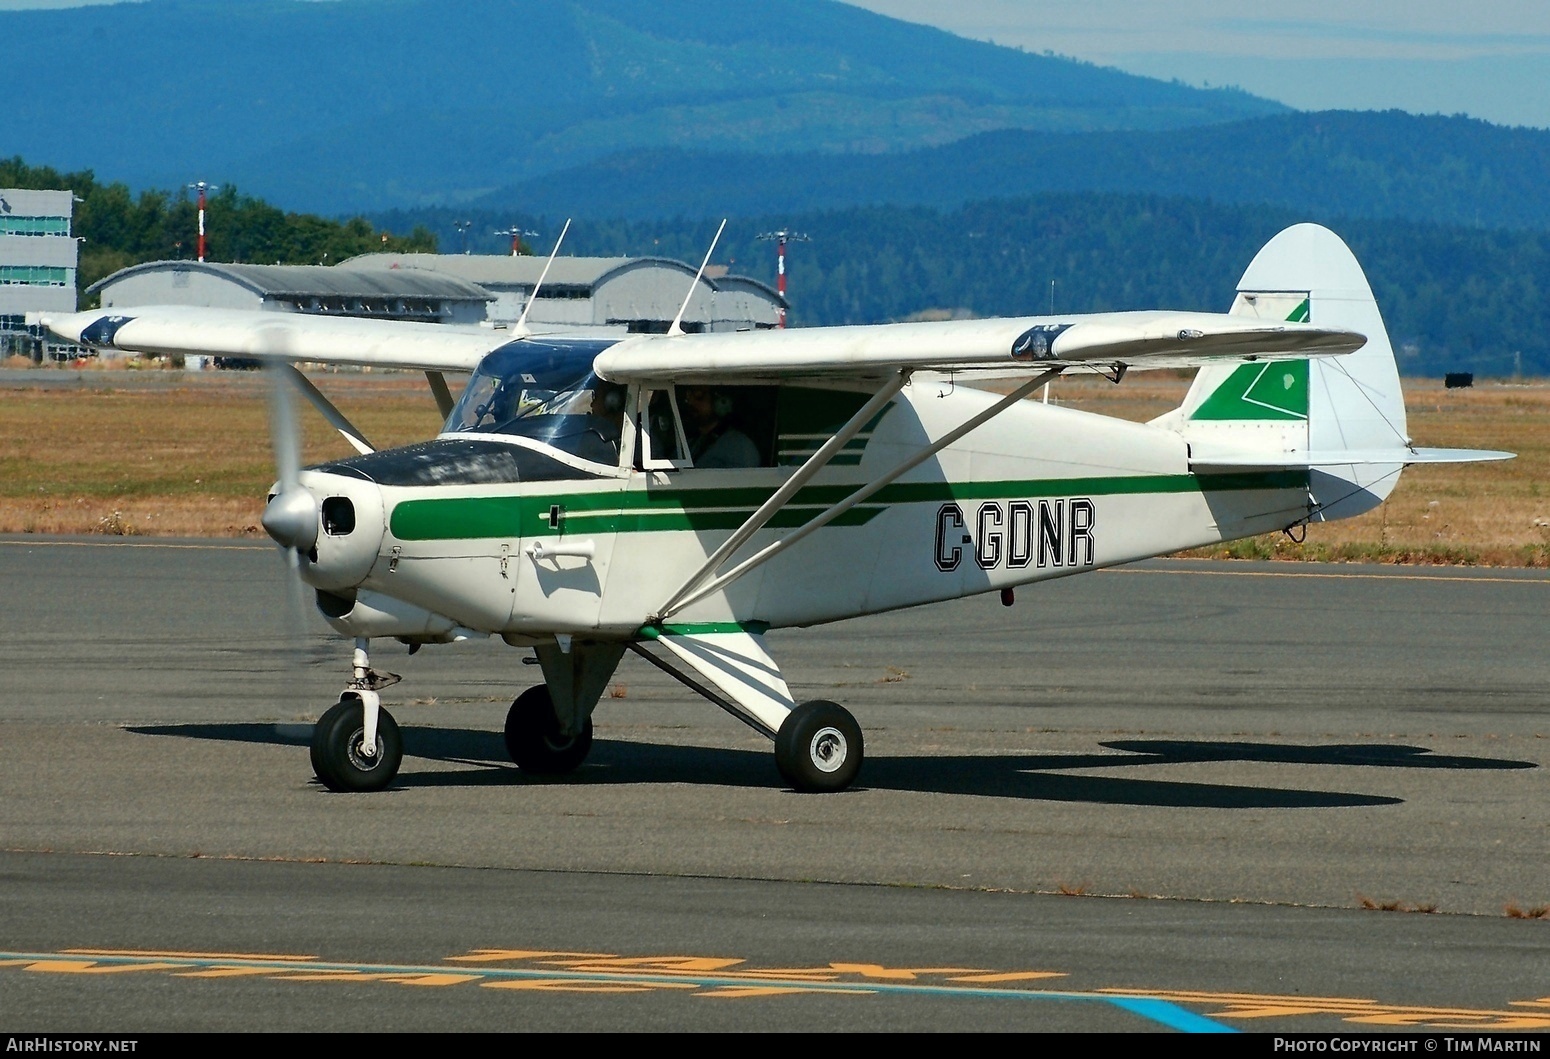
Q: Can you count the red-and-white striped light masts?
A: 3